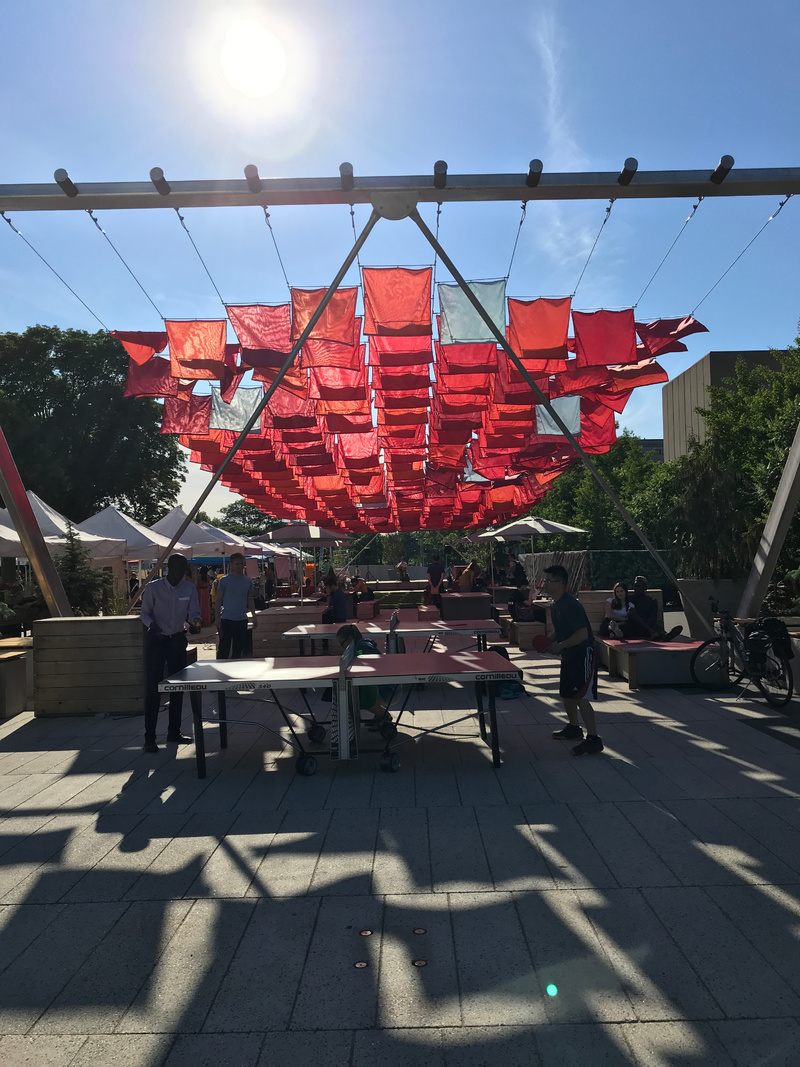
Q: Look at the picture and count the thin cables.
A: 10